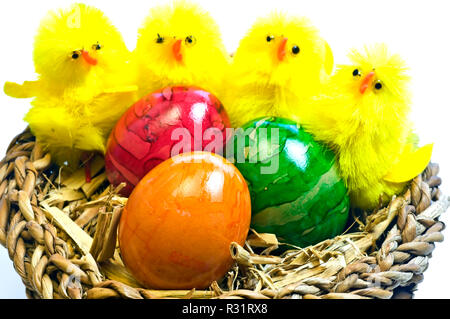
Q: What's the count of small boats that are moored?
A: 0